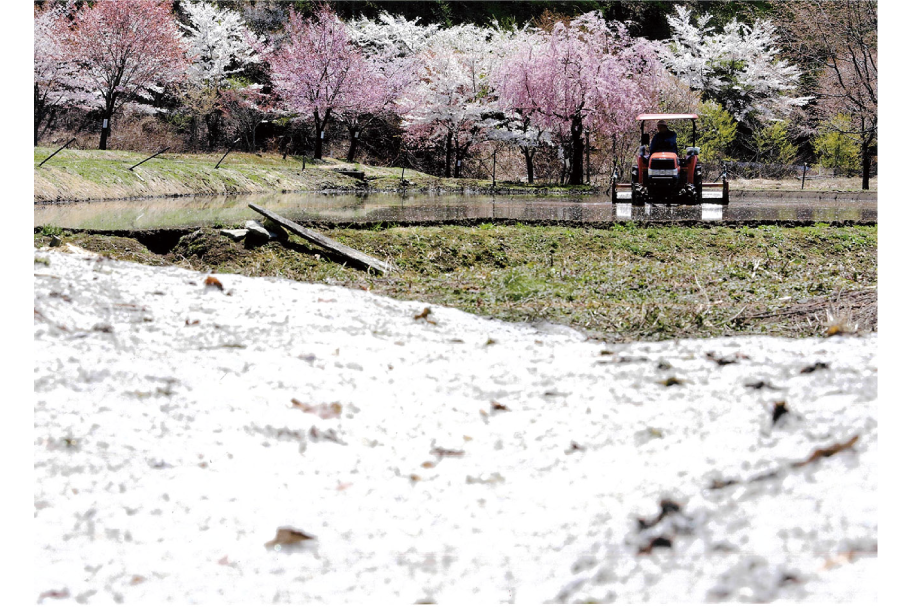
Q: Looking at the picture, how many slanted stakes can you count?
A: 3